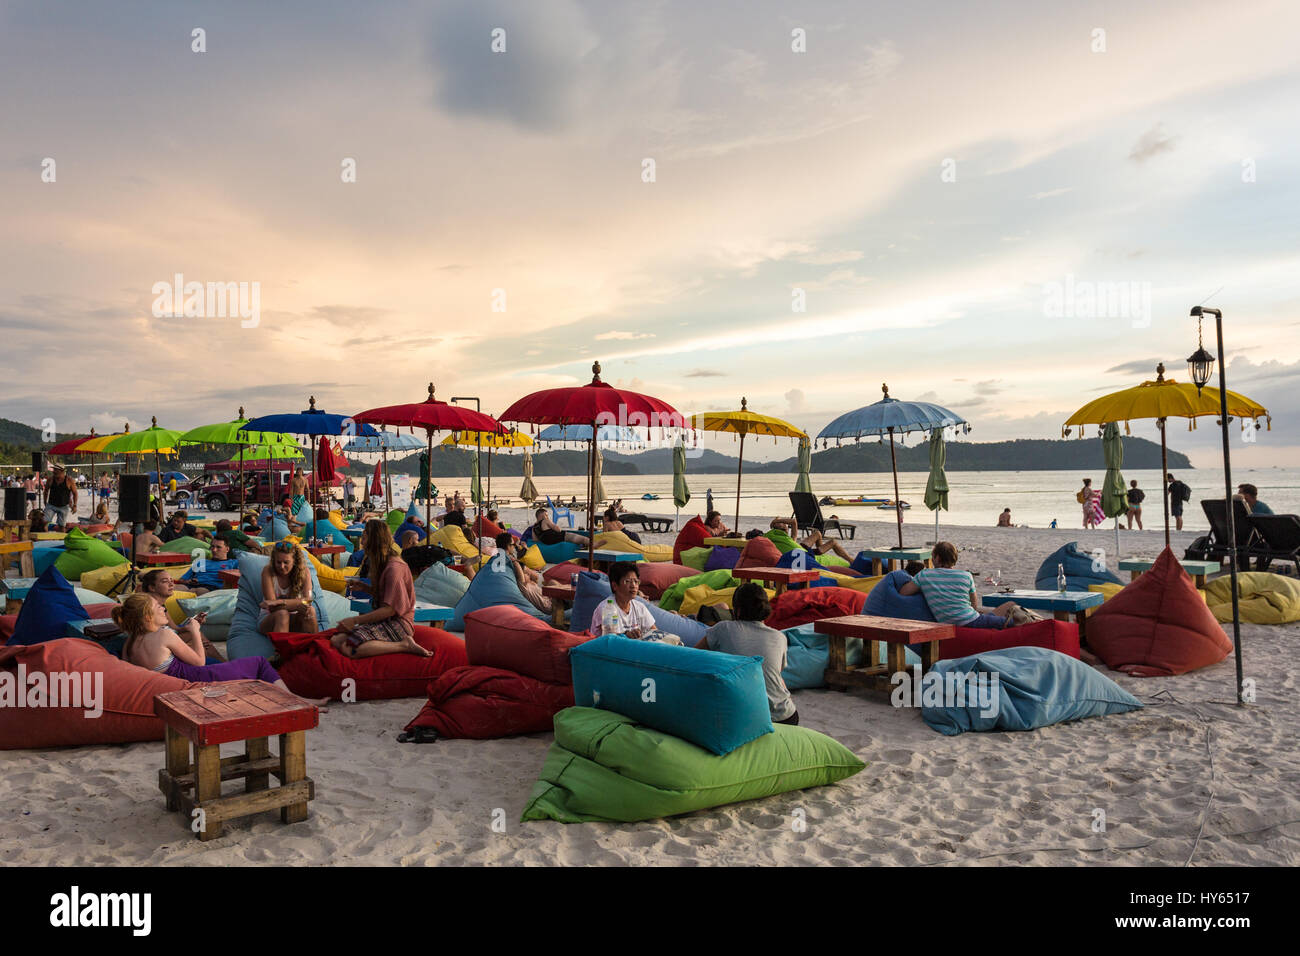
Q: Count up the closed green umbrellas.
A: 6